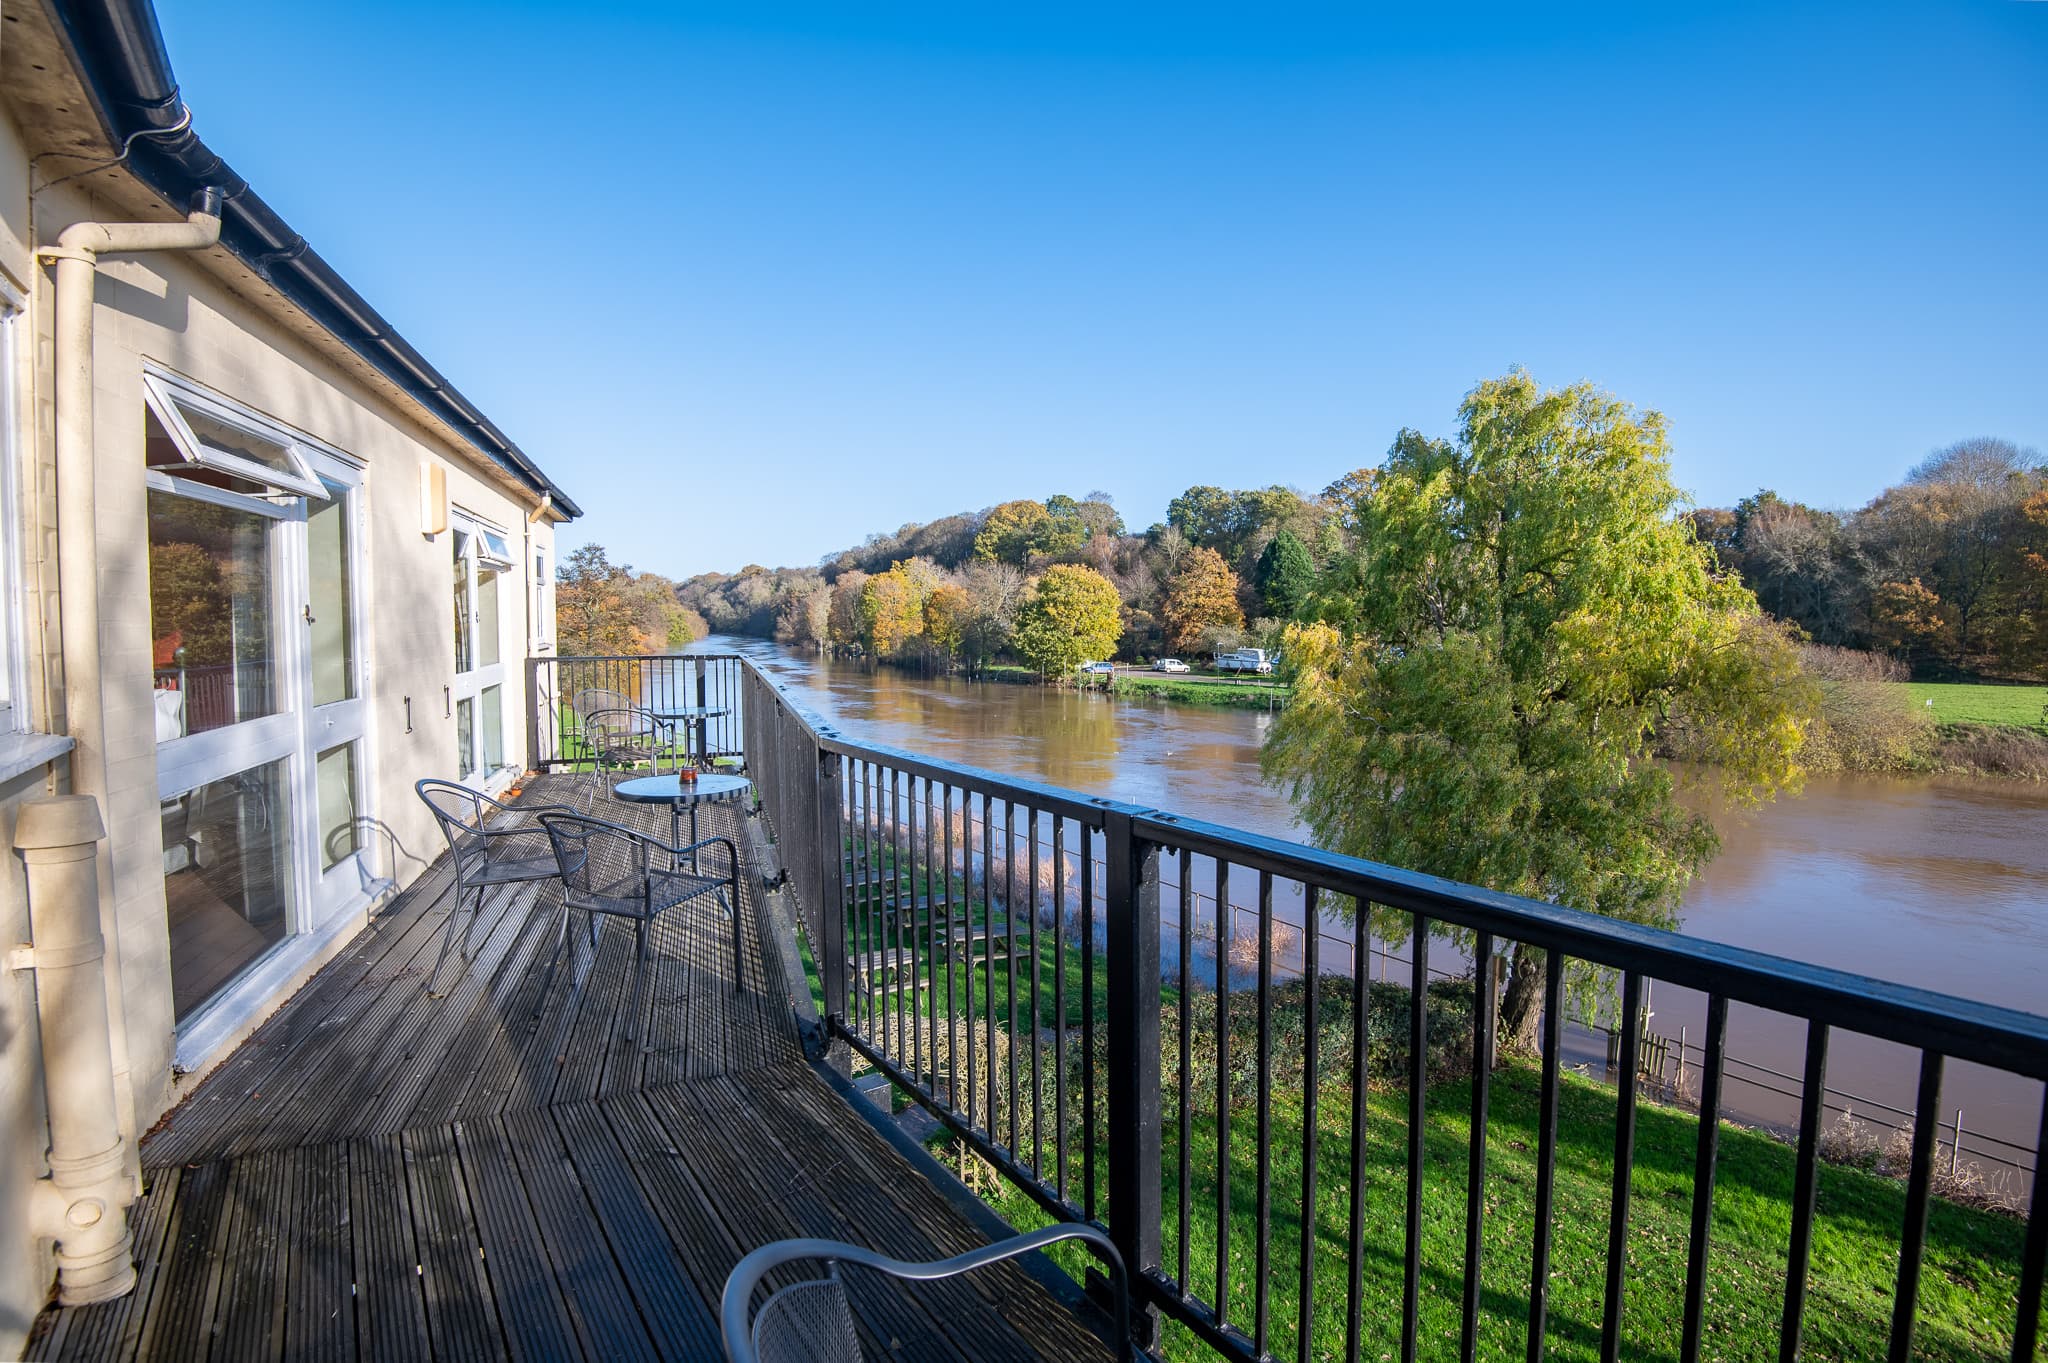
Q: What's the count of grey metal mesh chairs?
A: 5